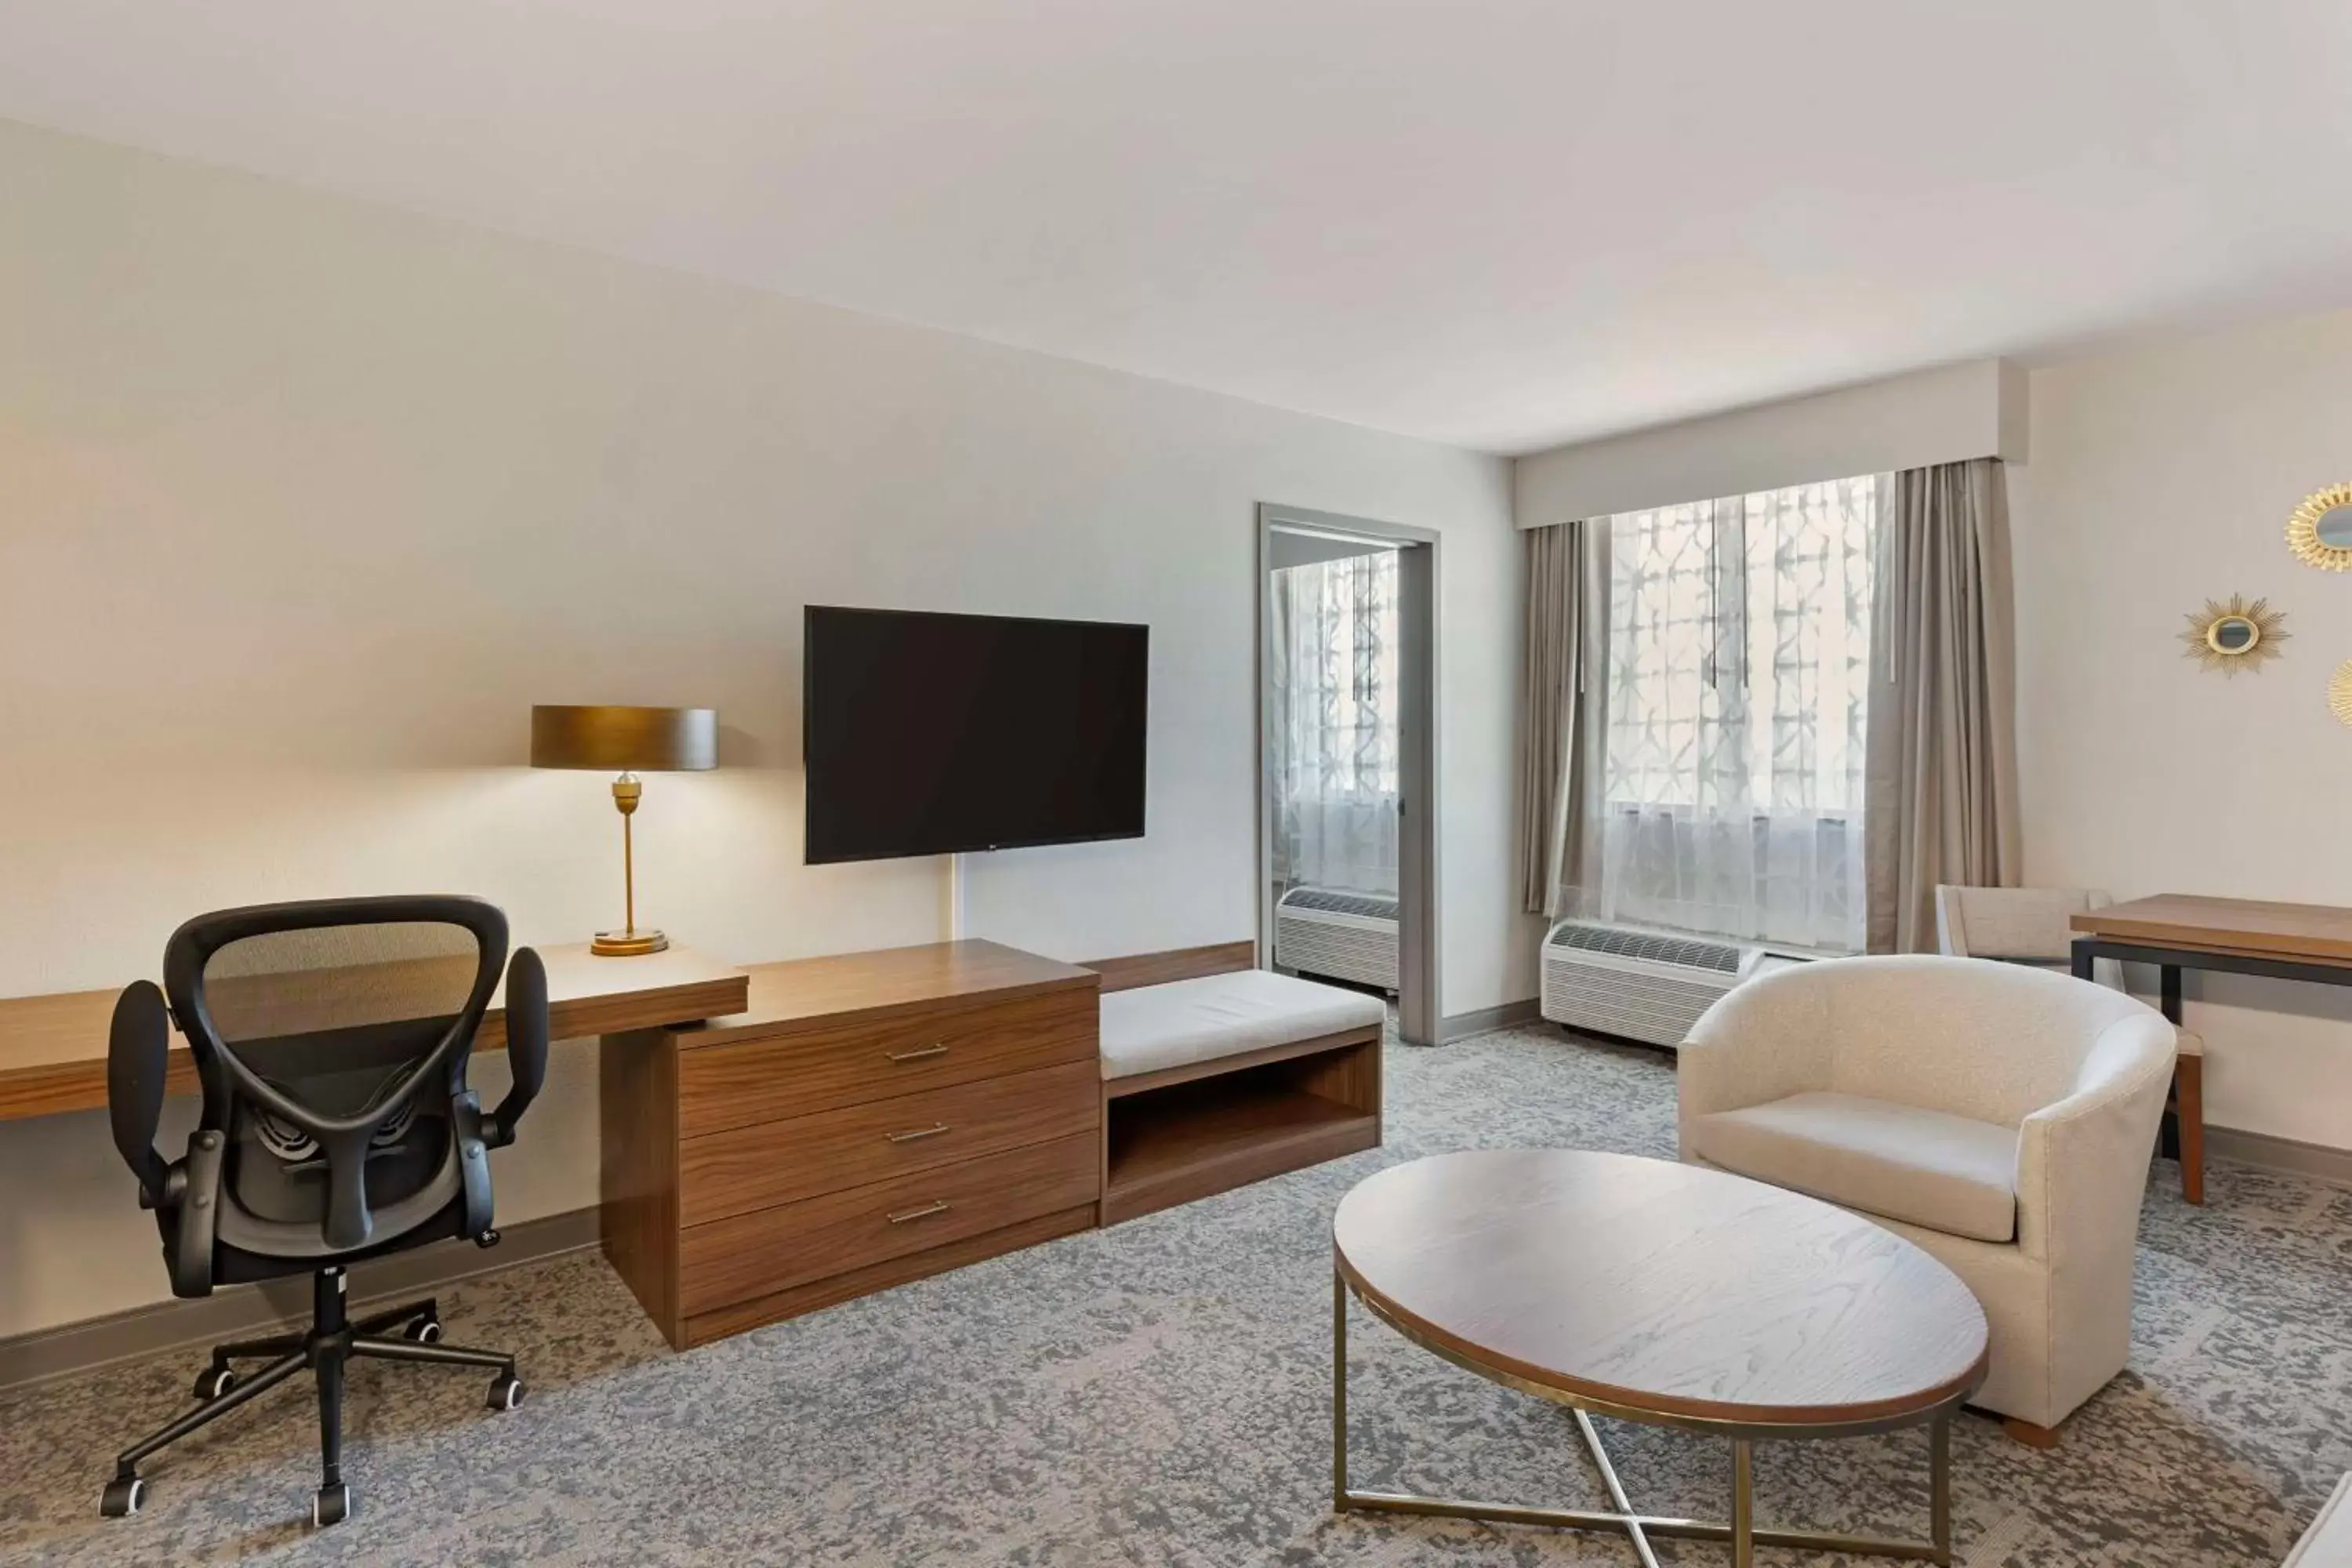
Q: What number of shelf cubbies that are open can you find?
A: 1